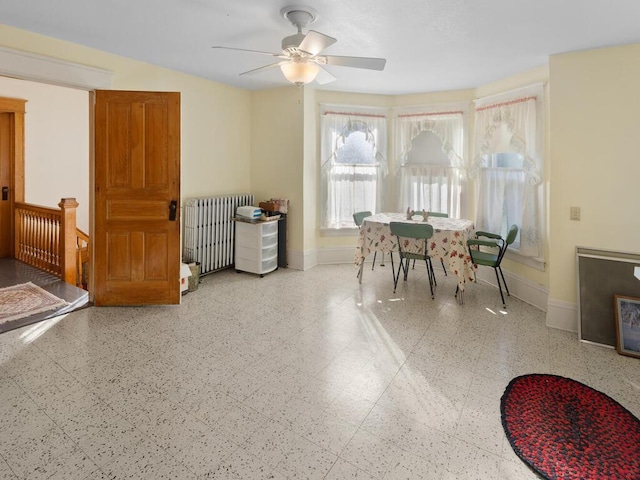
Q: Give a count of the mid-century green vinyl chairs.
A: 4